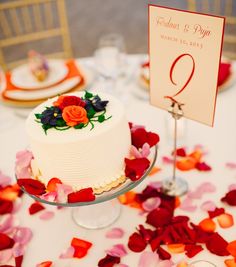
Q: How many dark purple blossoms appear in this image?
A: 2